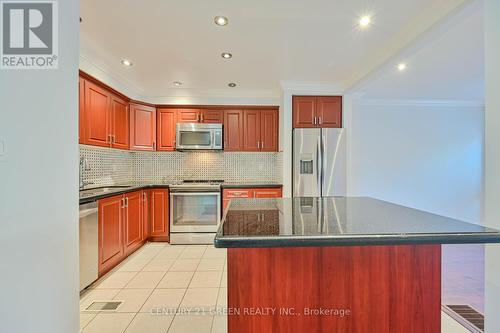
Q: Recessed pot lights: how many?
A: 7